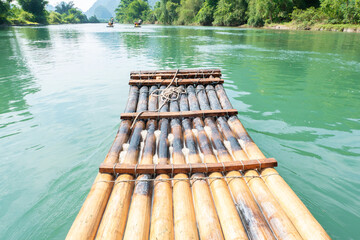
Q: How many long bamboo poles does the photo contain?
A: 10